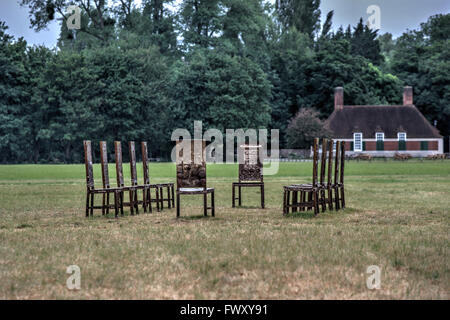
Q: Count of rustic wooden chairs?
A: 12